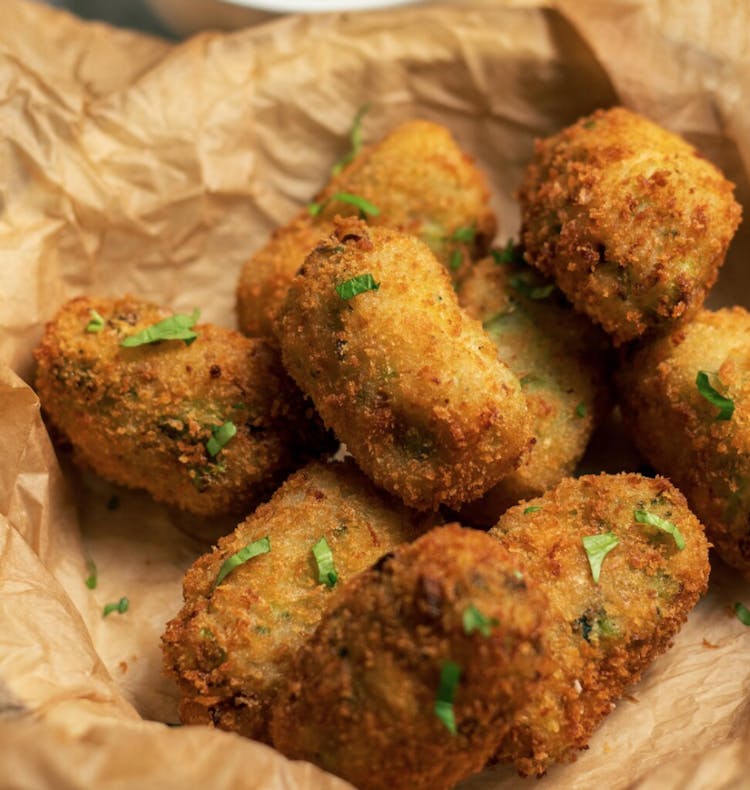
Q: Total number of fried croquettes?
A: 9